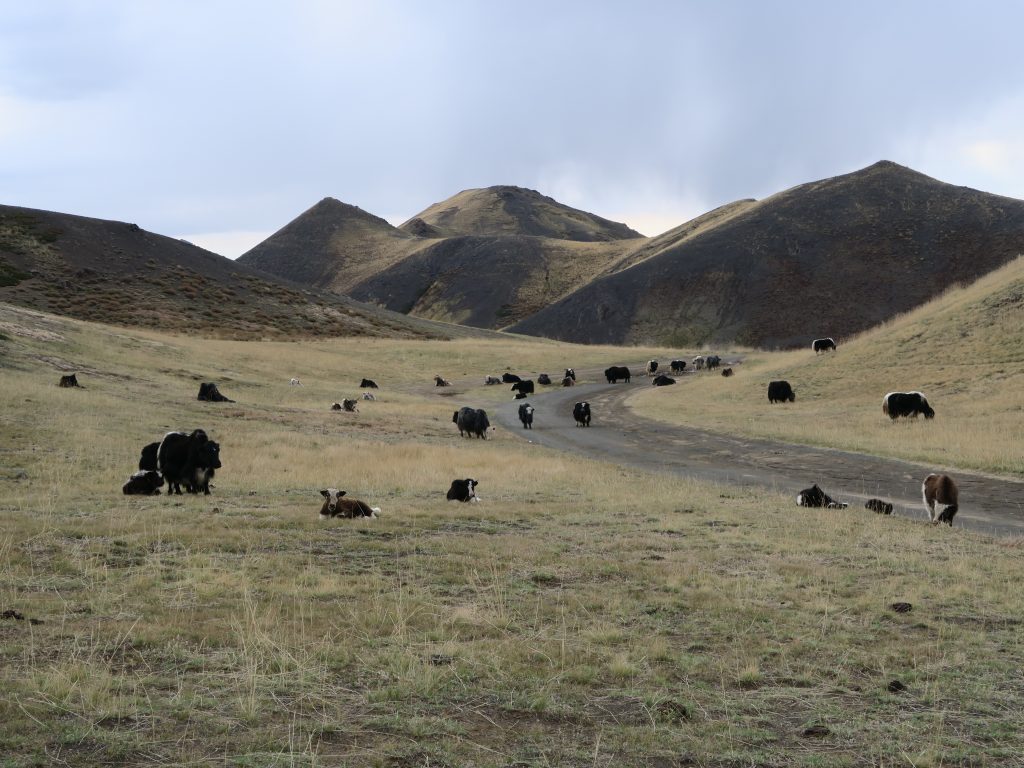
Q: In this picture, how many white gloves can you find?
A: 0